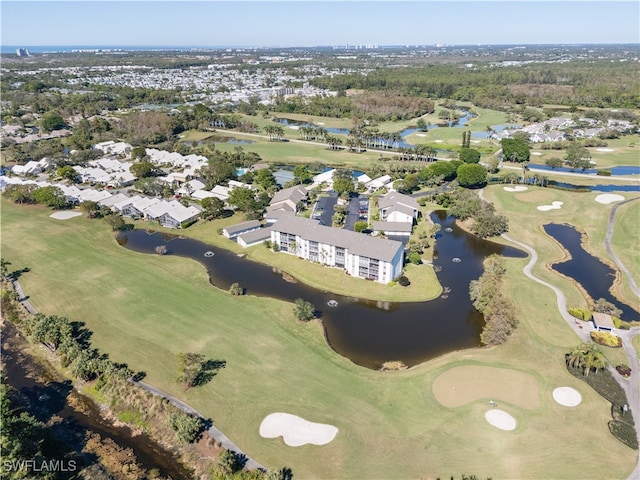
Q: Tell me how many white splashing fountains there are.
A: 4